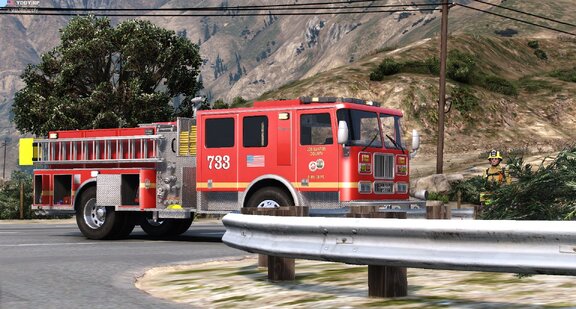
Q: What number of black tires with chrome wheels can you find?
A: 3